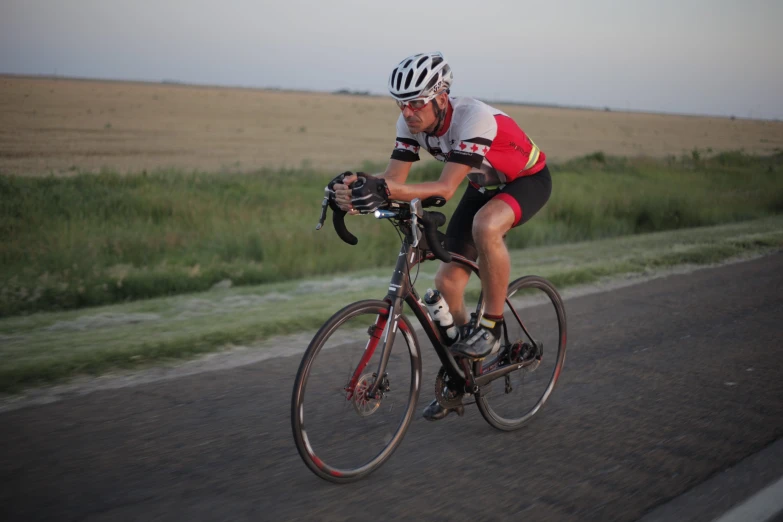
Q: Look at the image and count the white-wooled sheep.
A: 0